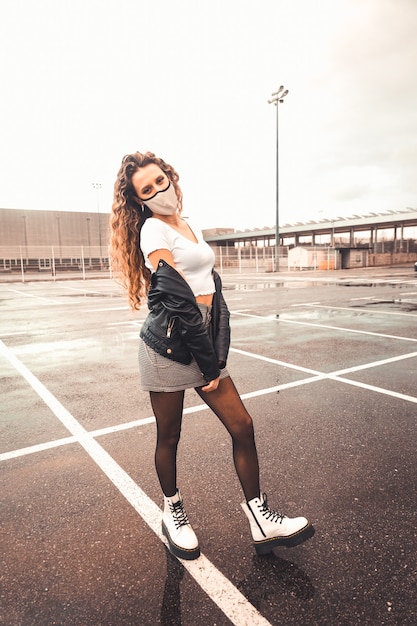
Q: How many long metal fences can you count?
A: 1